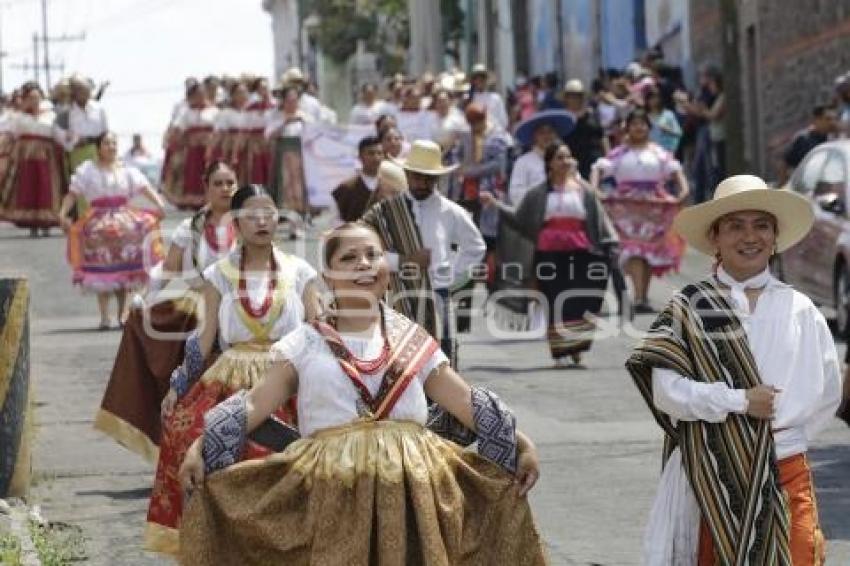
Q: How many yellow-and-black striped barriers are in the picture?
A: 1